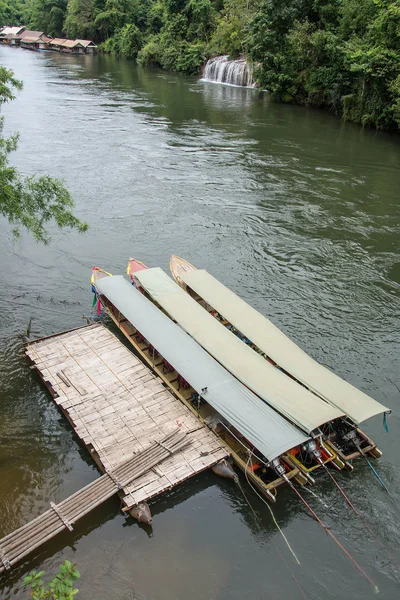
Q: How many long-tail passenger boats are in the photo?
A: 3